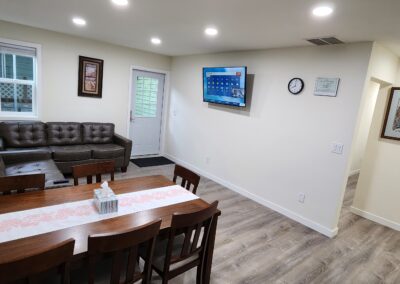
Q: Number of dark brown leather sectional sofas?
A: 1